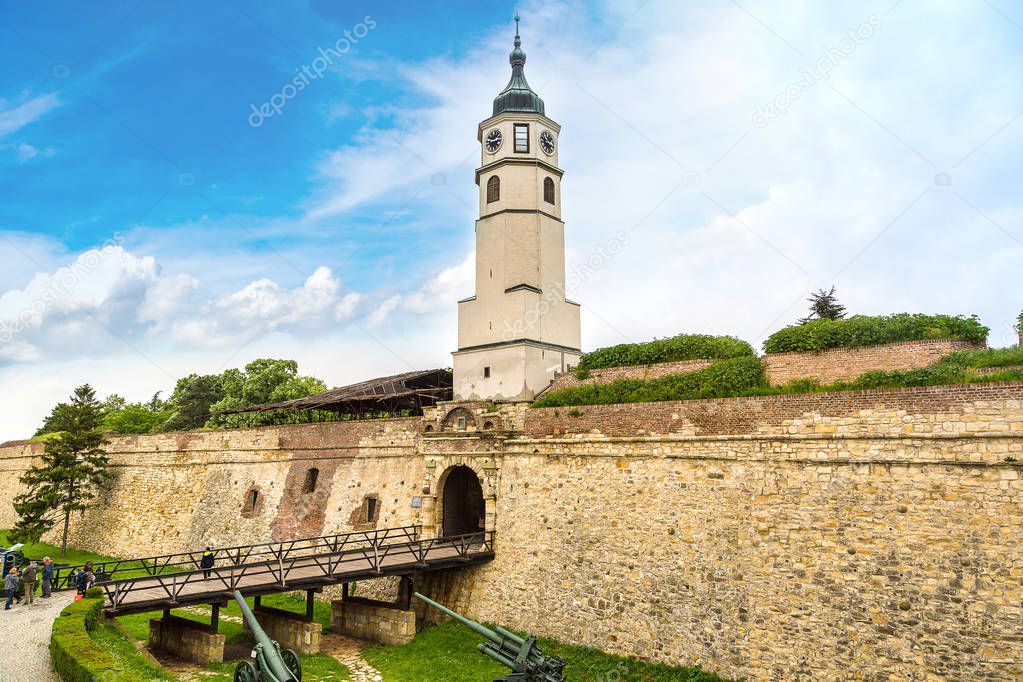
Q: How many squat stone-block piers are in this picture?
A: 3